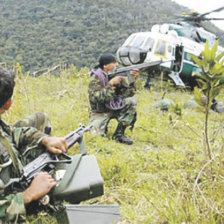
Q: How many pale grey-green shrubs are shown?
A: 2